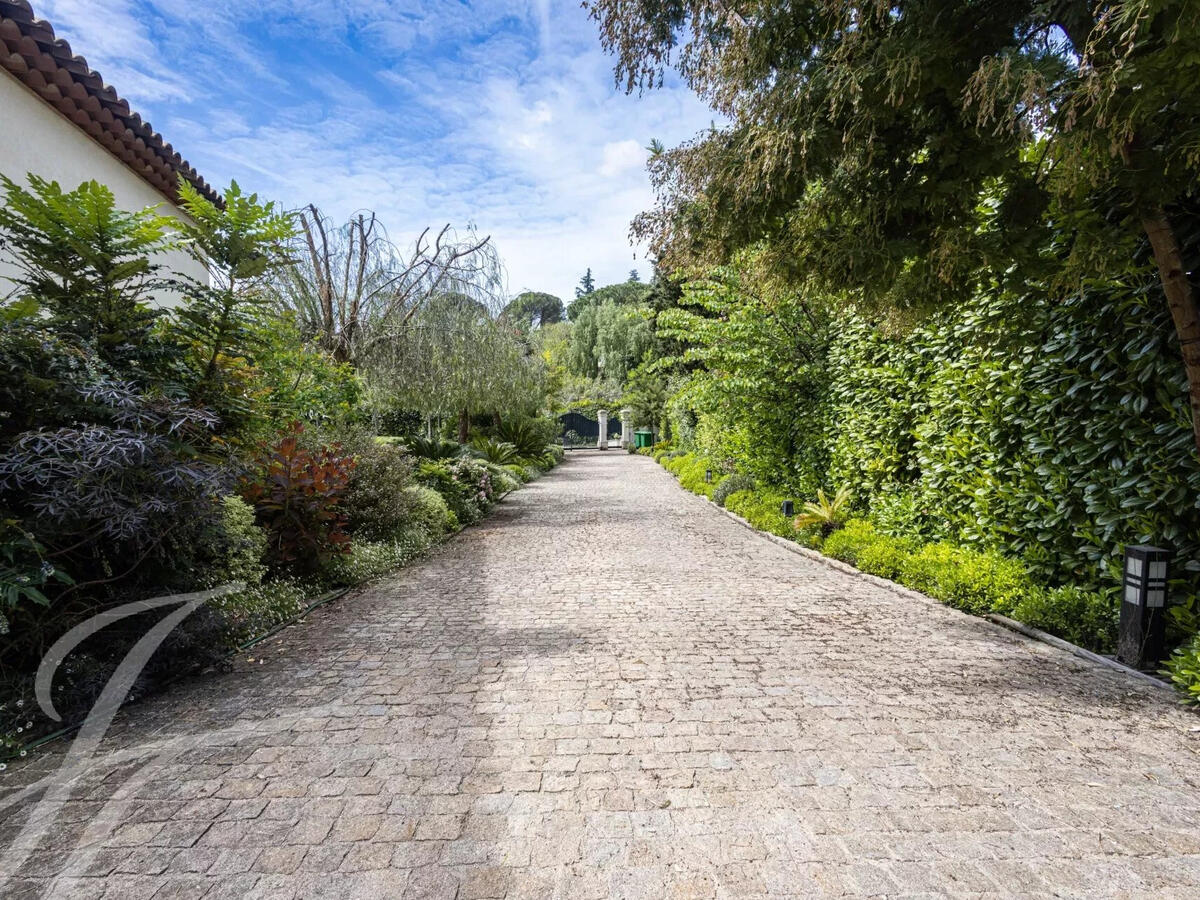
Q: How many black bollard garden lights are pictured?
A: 3